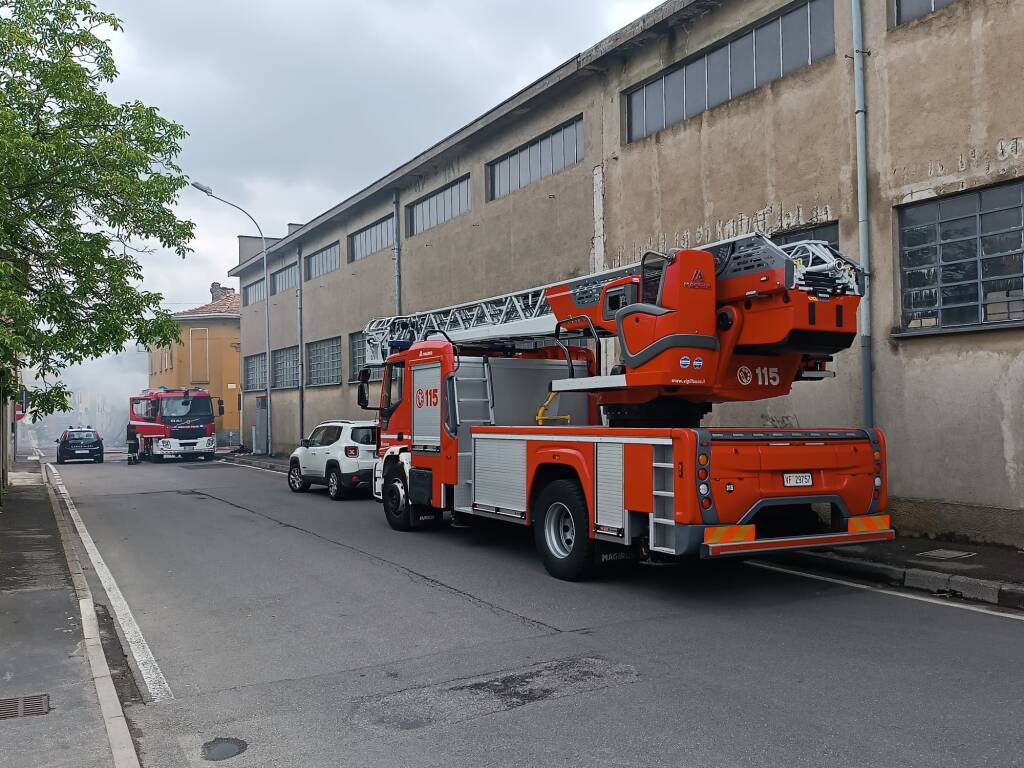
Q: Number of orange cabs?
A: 1